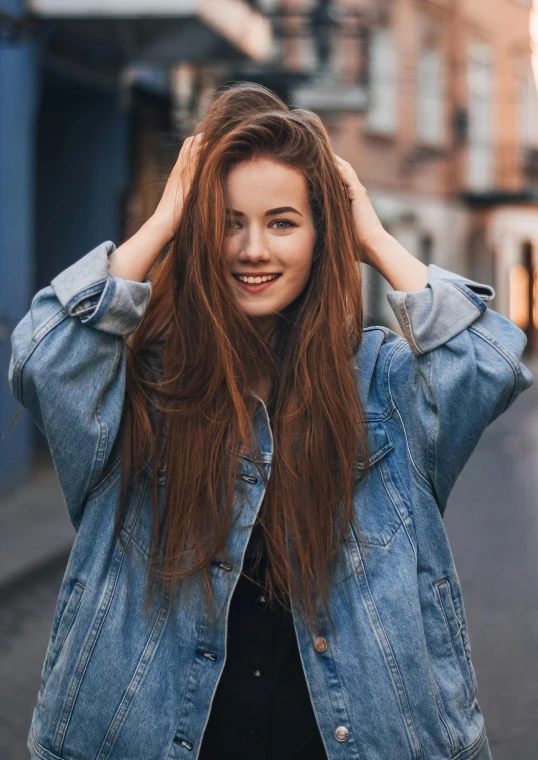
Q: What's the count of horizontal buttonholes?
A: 4